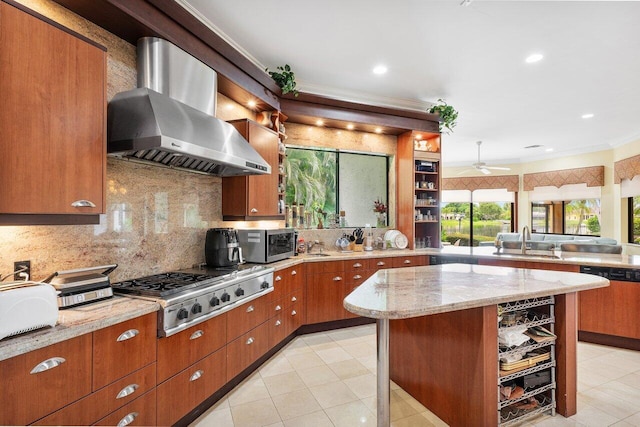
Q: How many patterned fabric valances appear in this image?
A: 3